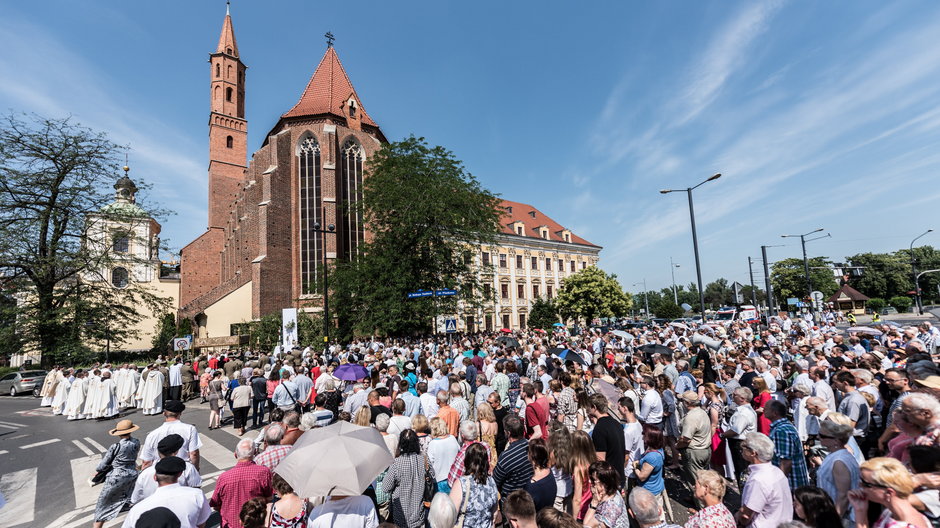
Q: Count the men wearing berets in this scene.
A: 4